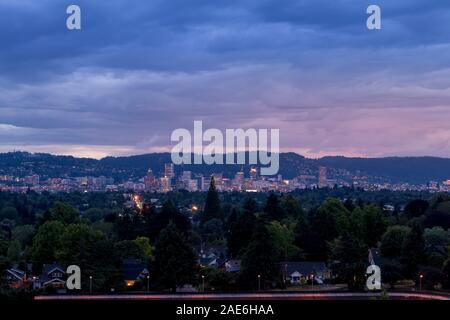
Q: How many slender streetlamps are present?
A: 6